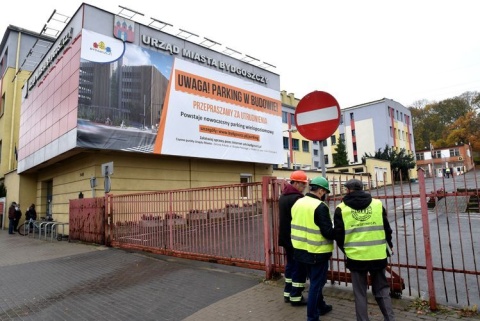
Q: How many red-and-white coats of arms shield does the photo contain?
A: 1